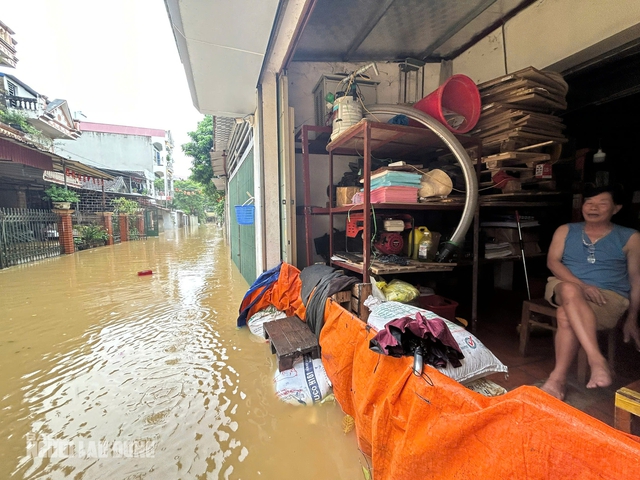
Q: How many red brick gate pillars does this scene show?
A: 4